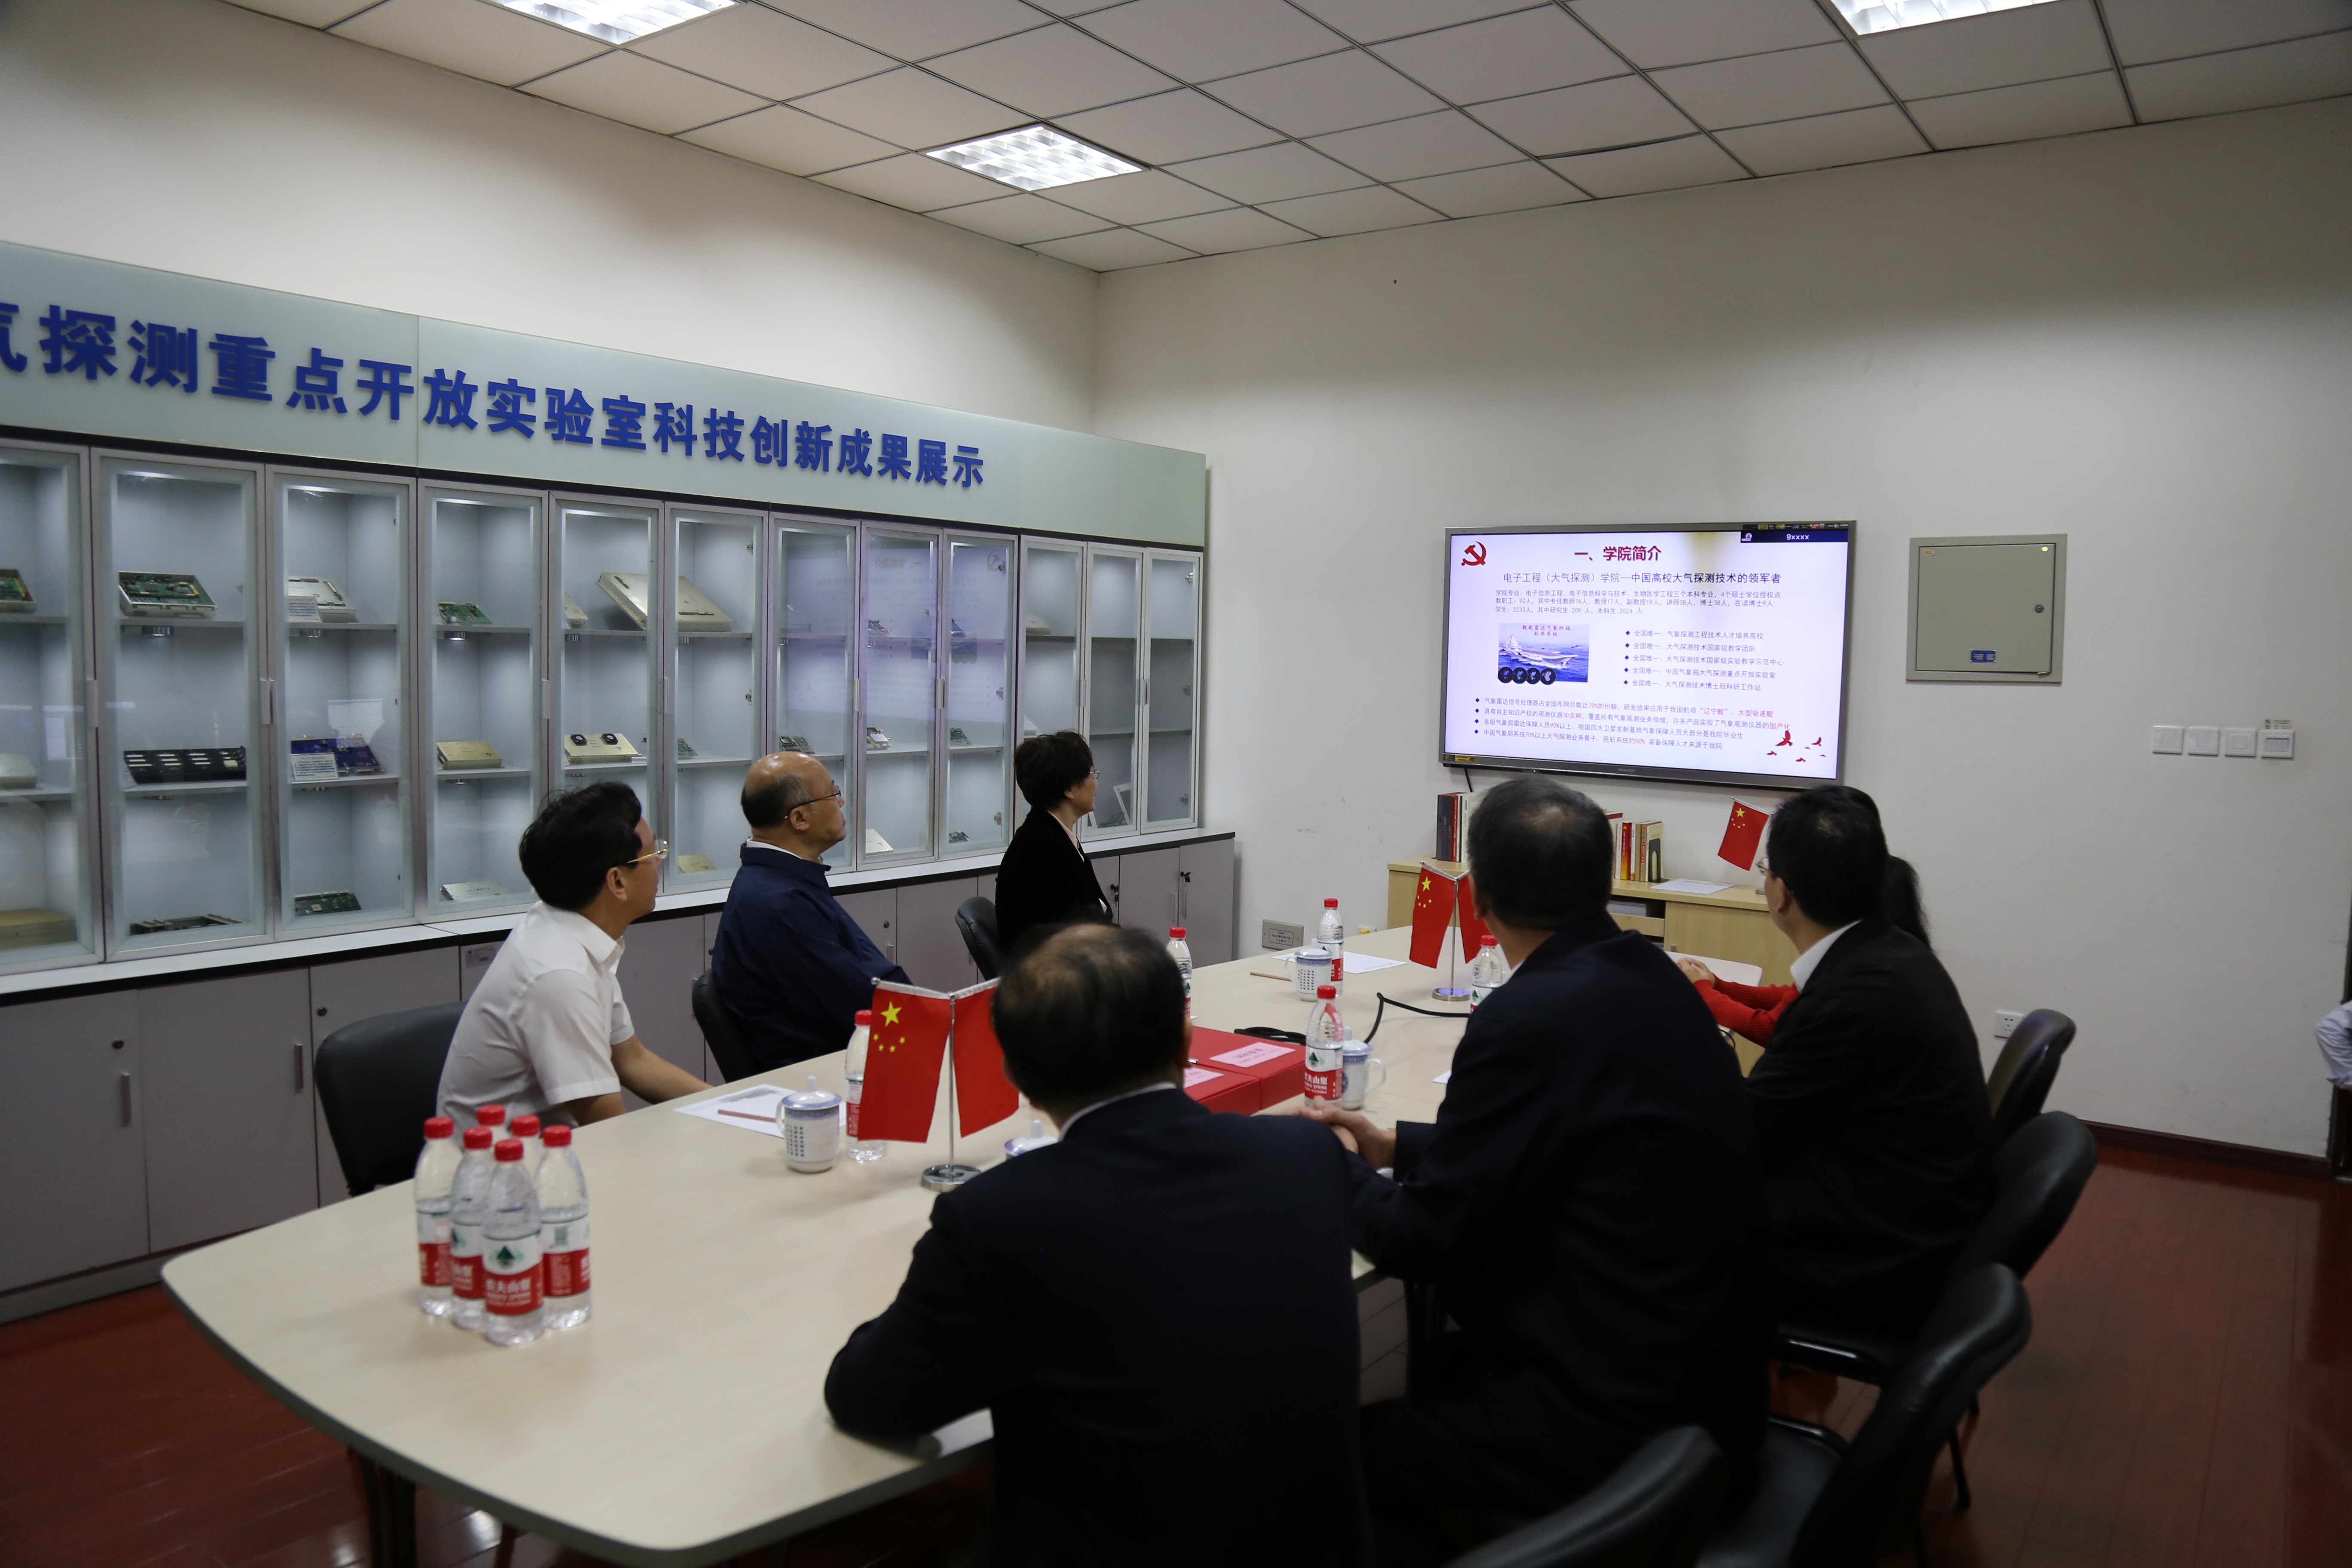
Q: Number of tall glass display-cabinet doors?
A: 12